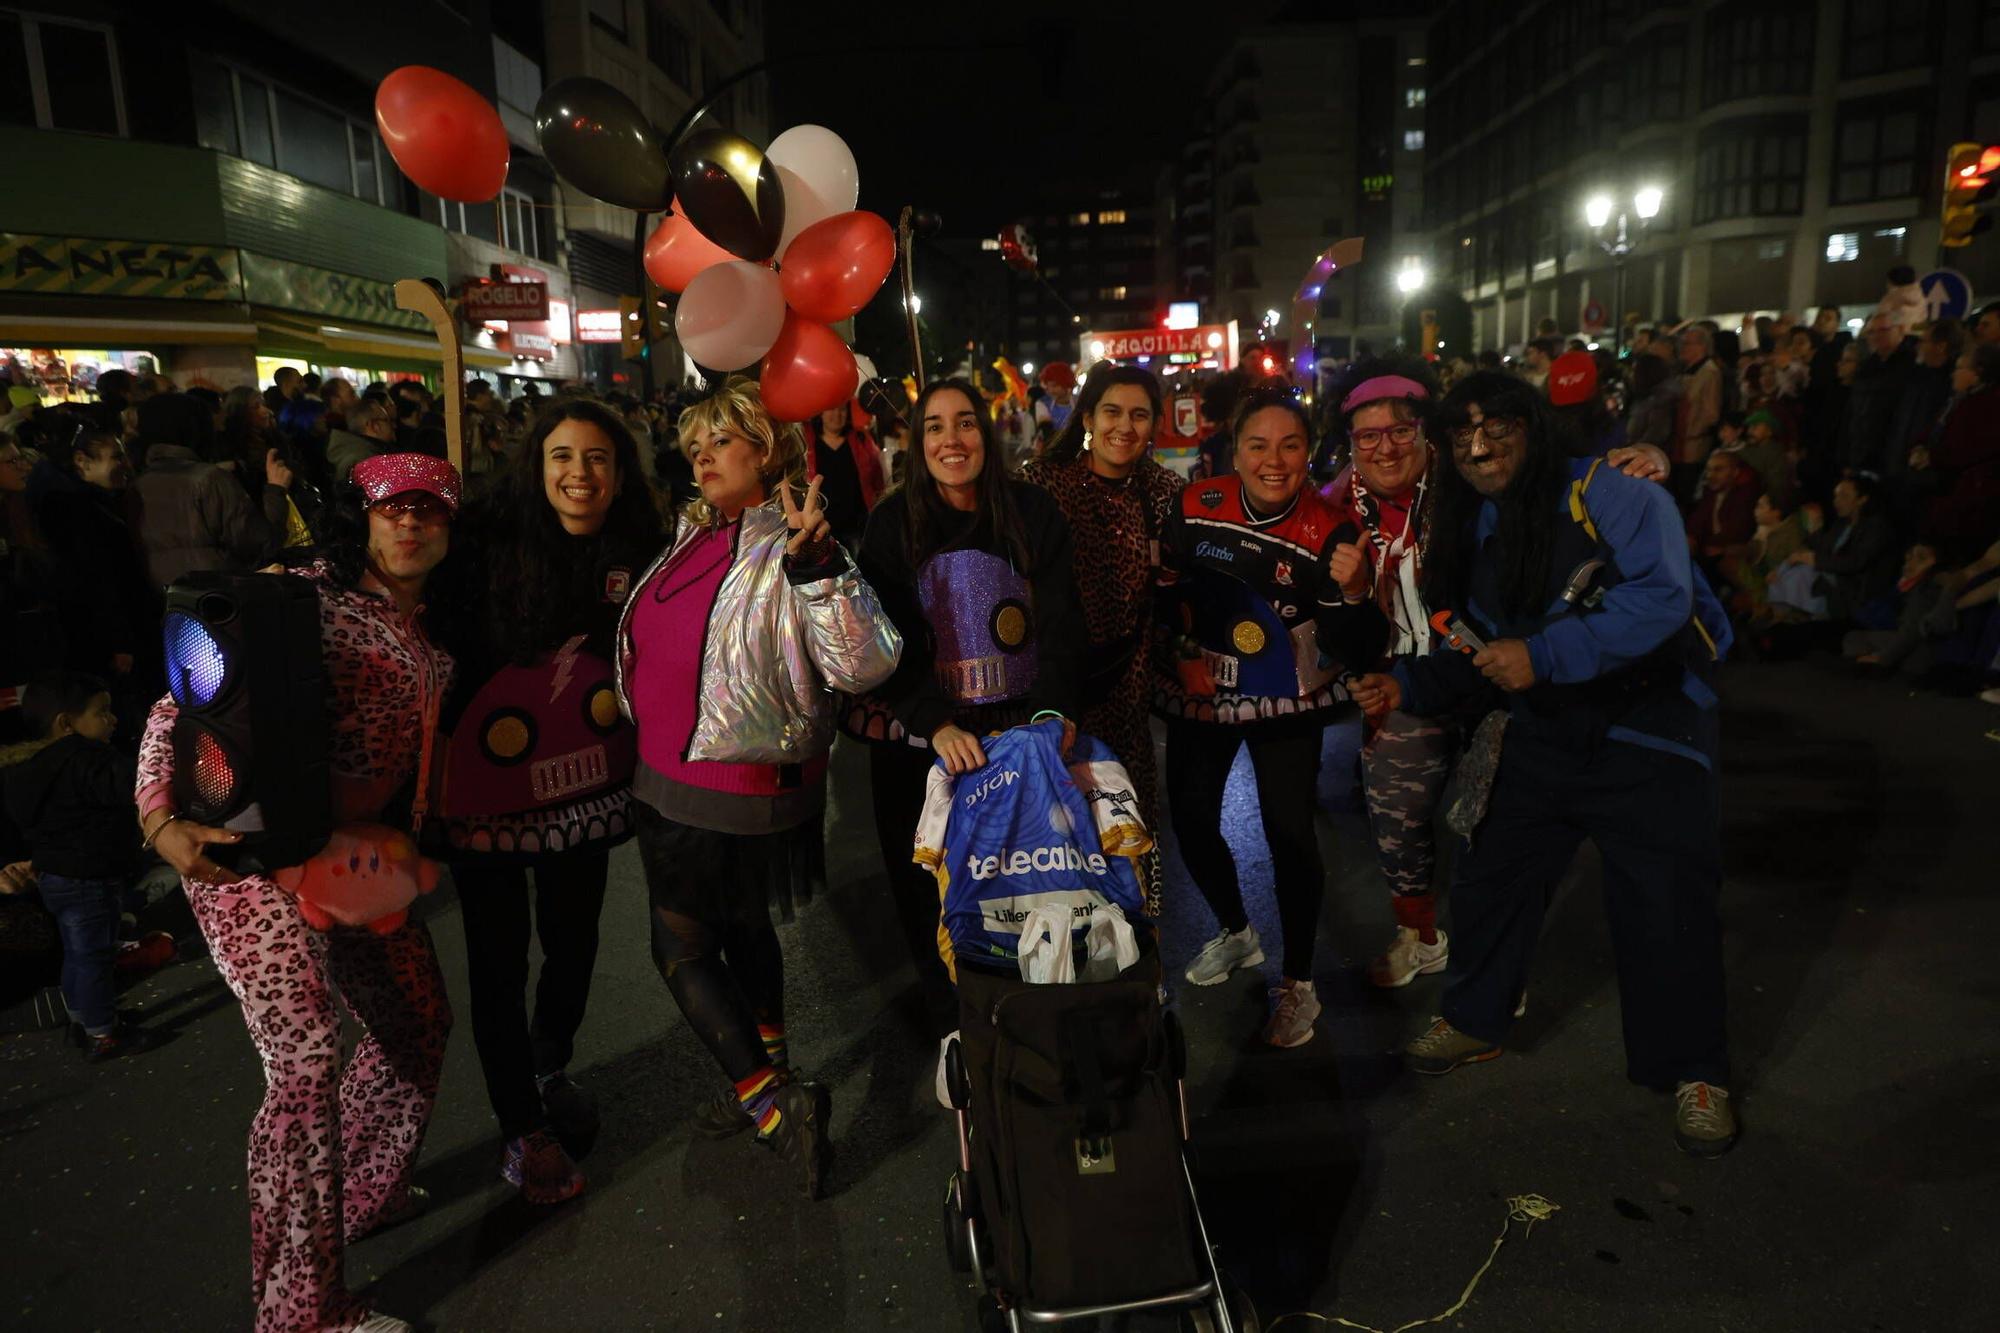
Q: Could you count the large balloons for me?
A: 8